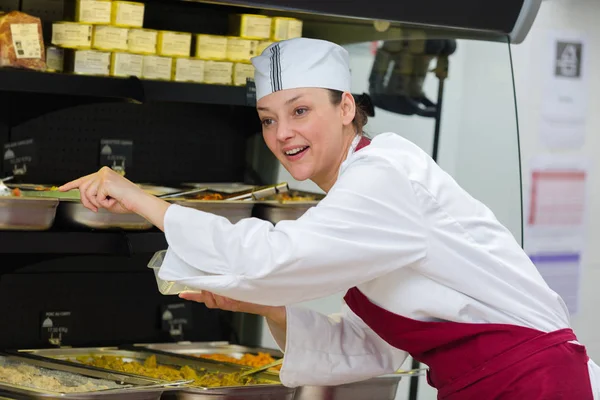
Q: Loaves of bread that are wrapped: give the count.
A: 1